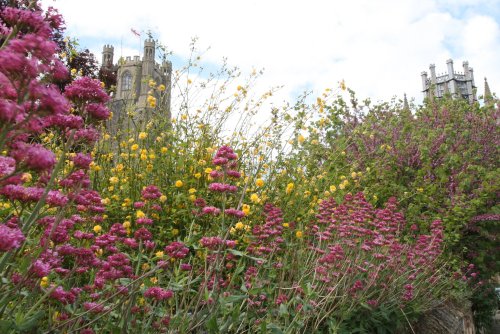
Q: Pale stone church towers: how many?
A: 2